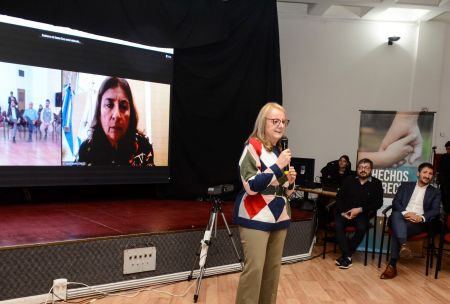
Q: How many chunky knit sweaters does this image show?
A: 1